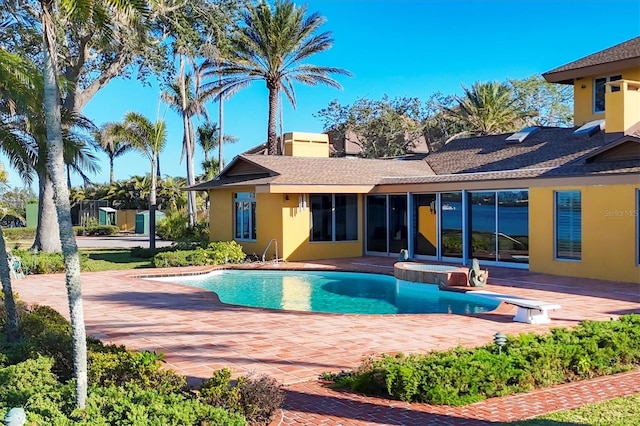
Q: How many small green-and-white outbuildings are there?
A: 2